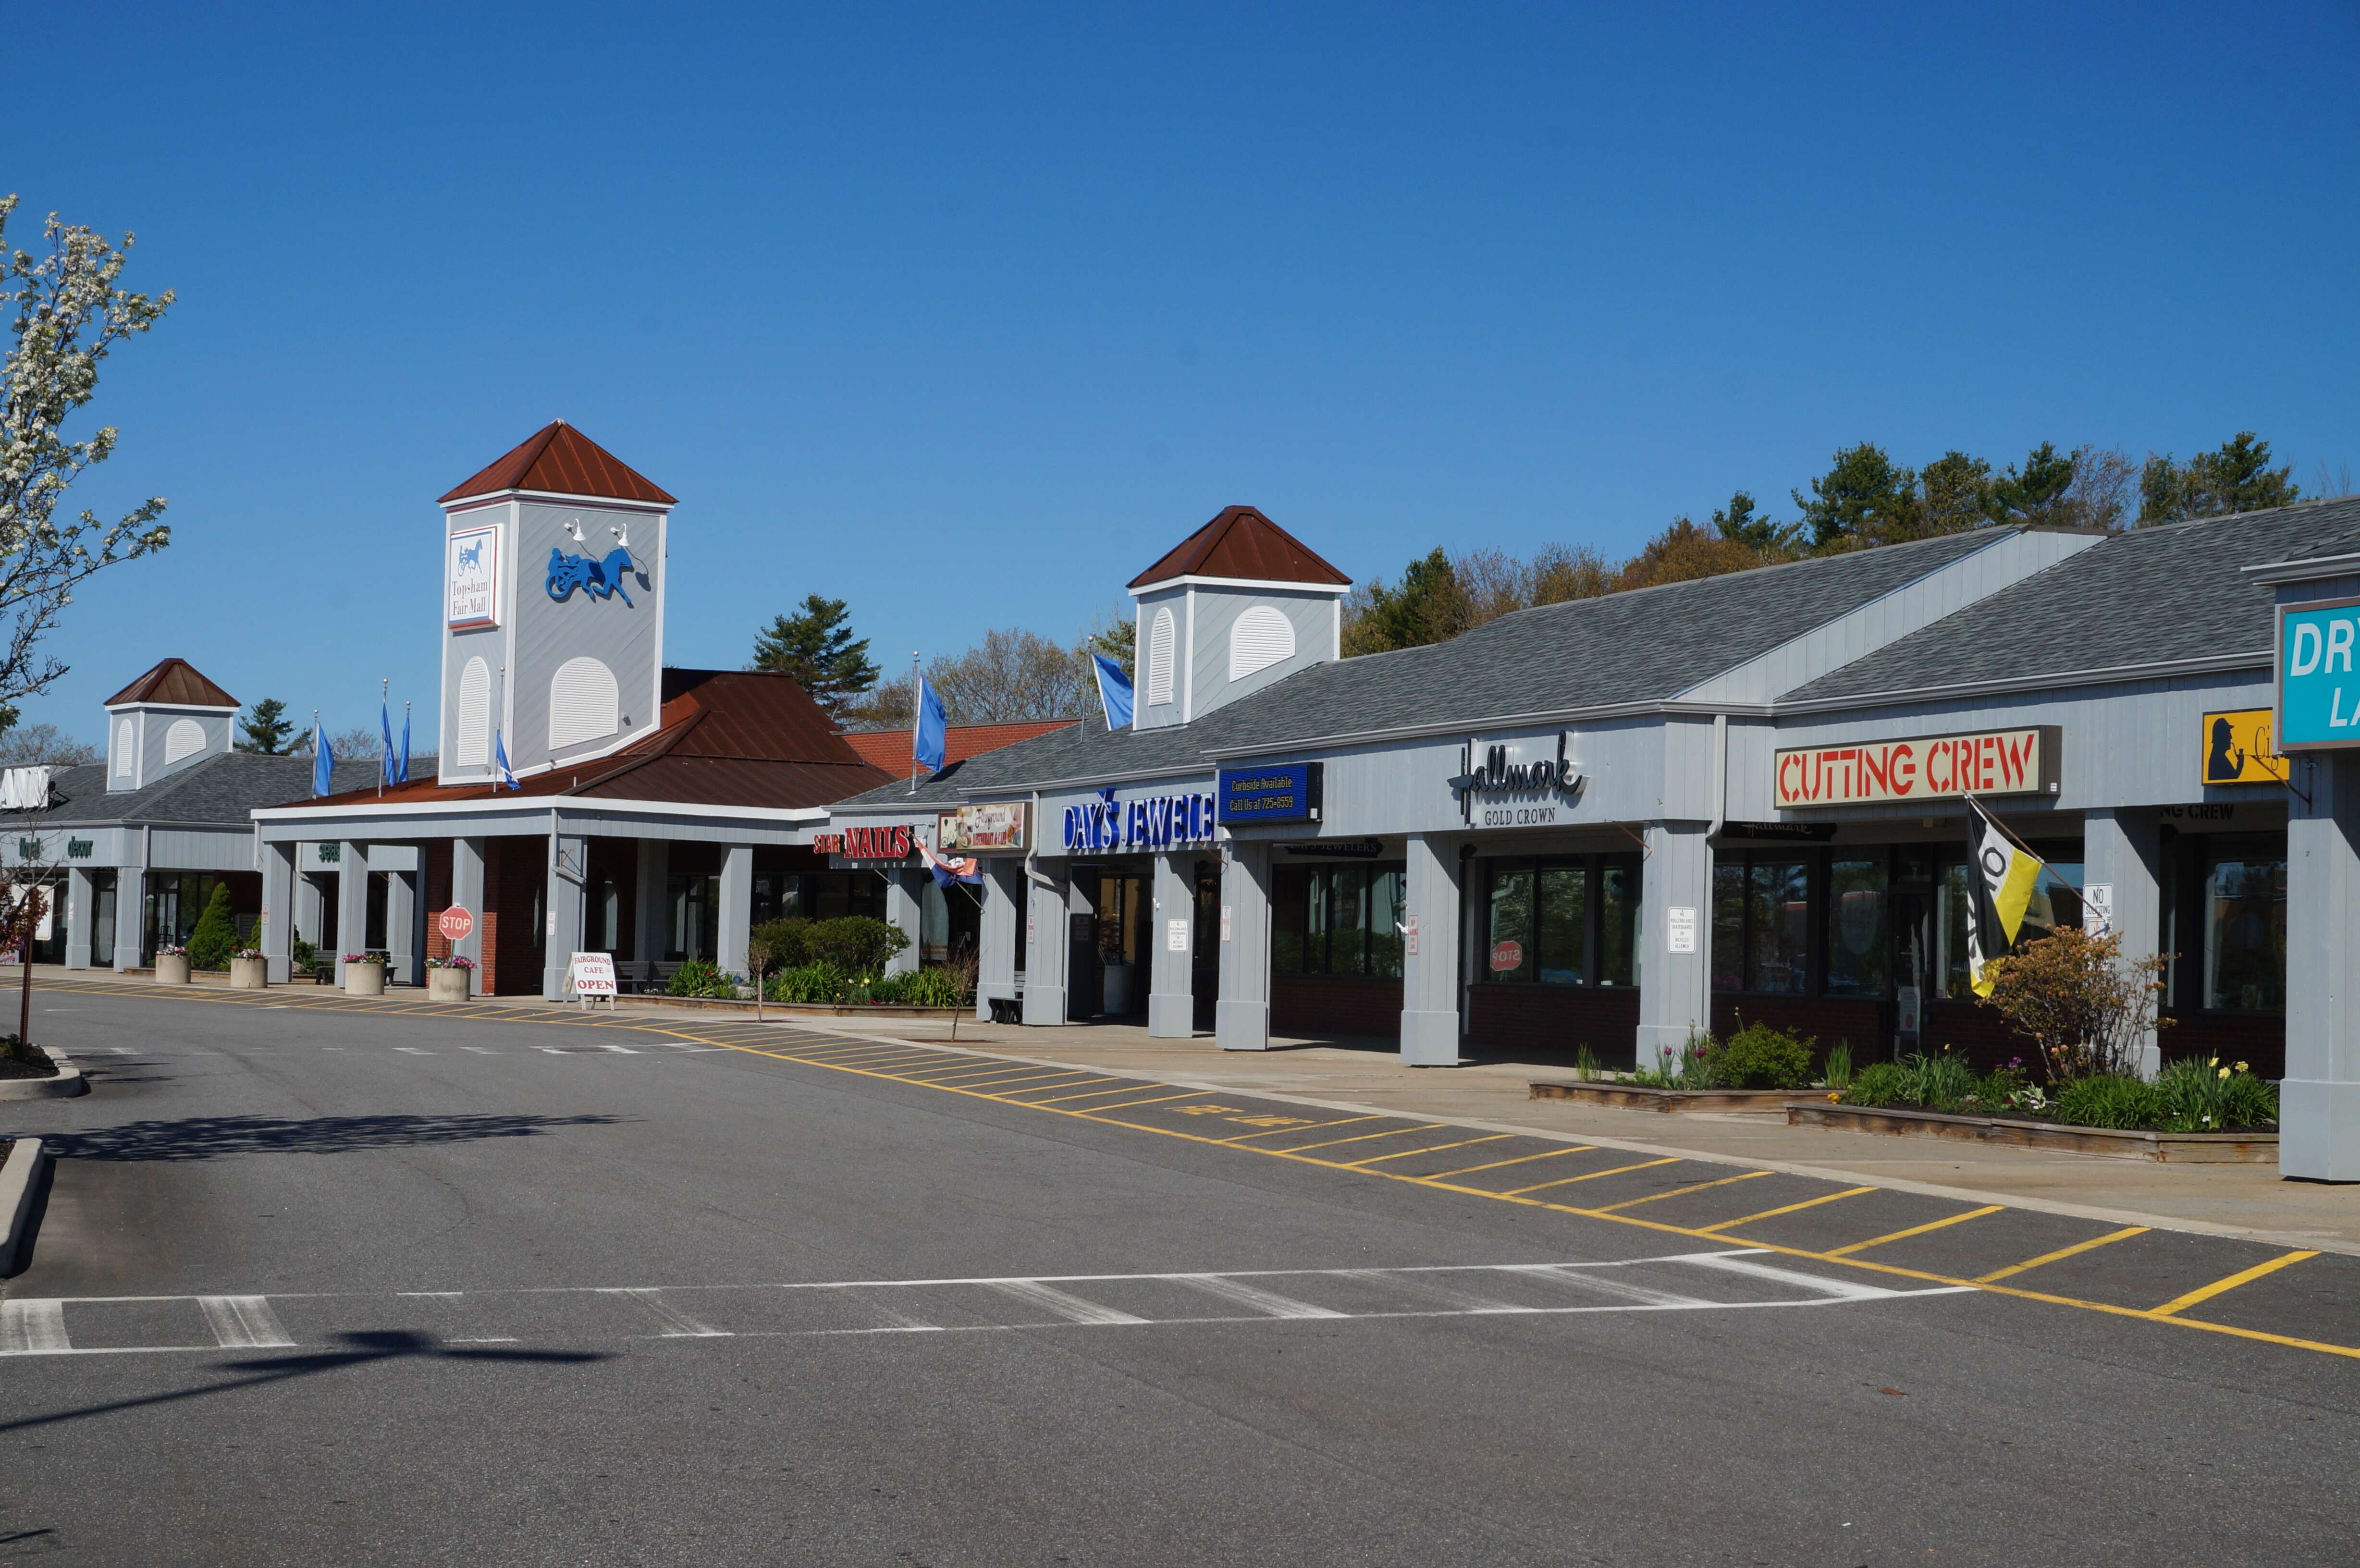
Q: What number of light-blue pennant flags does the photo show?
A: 6